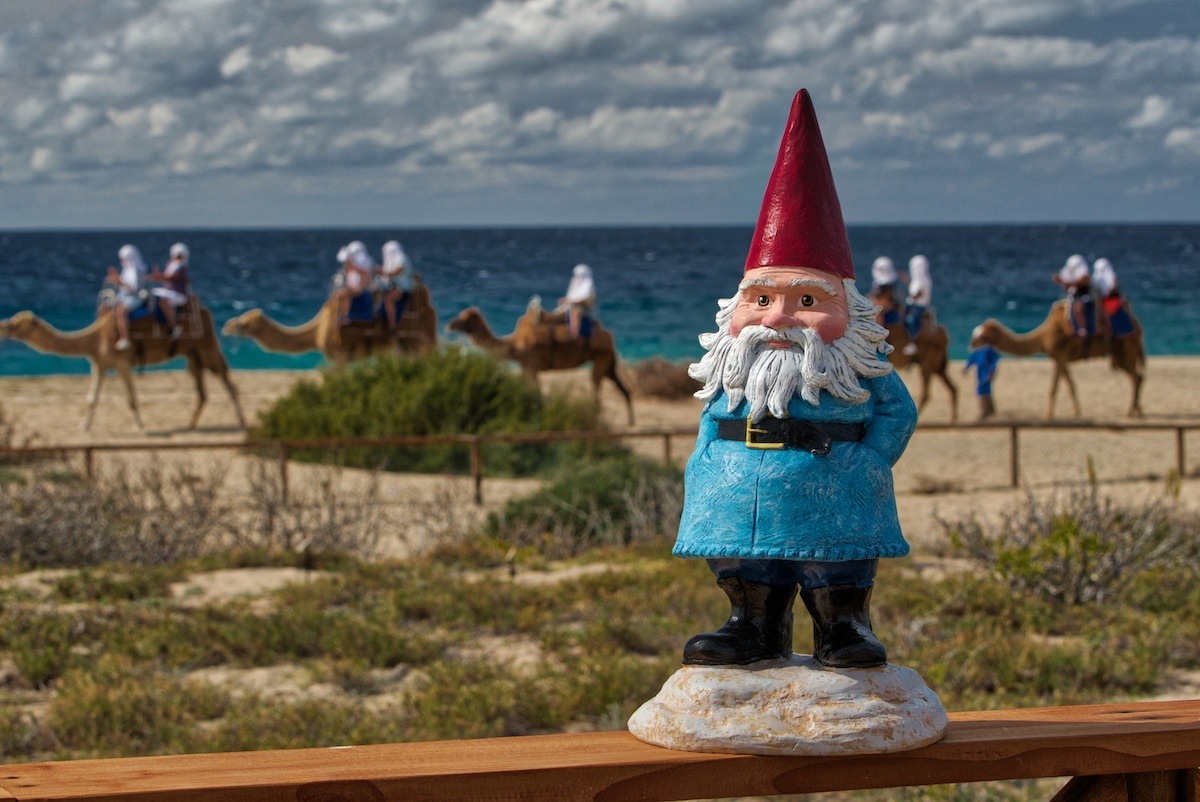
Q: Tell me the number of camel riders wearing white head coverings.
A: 9